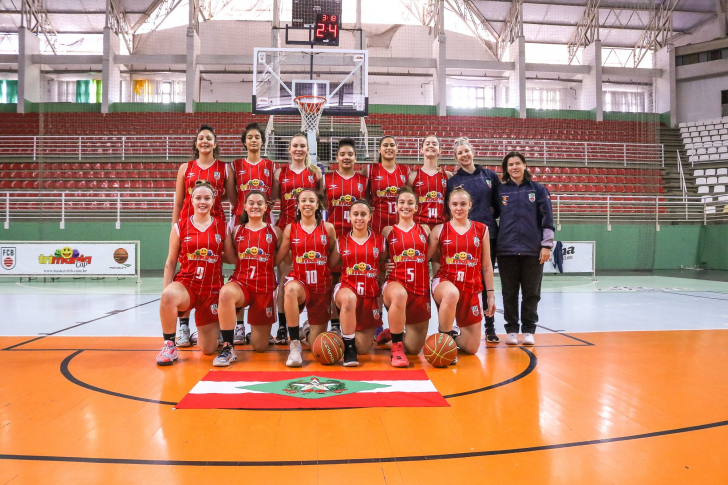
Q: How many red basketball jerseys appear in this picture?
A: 12